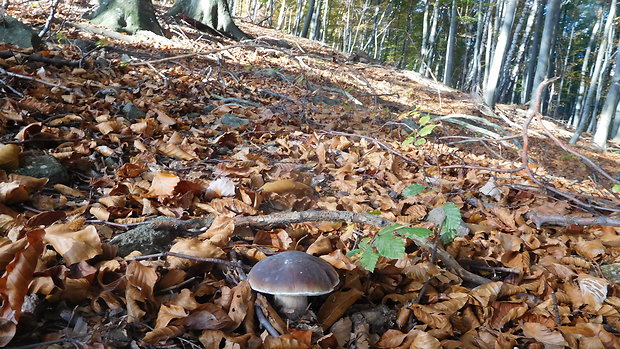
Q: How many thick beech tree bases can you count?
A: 2